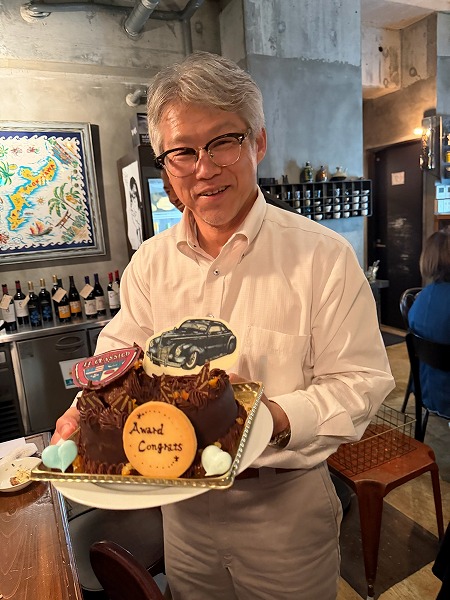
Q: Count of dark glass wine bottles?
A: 11